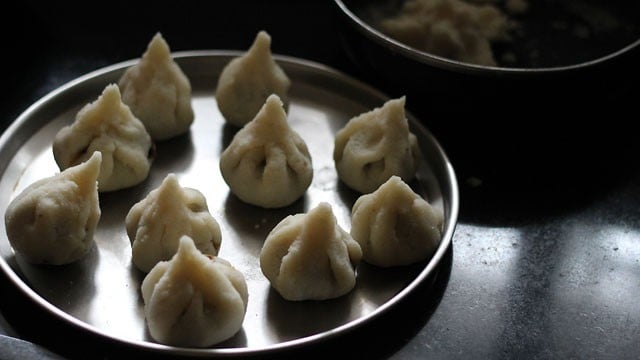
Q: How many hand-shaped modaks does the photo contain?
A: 10